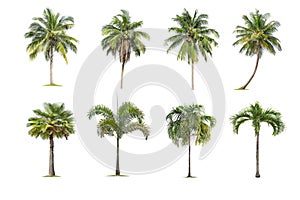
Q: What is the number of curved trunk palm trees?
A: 1